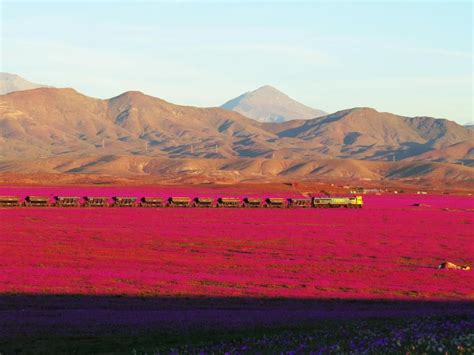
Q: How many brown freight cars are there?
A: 12